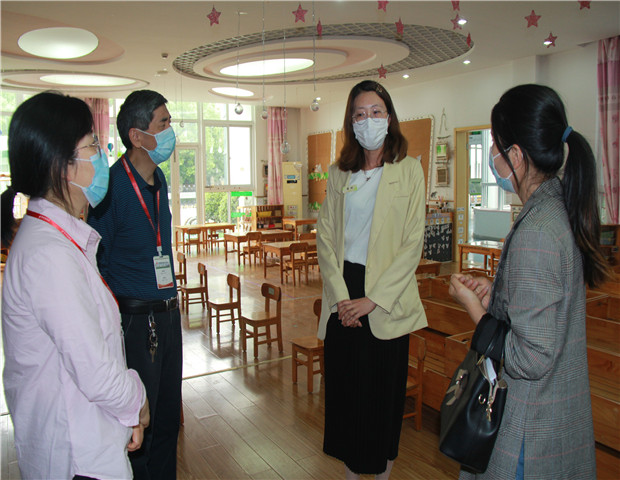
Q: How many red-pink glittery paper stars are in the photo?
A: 12